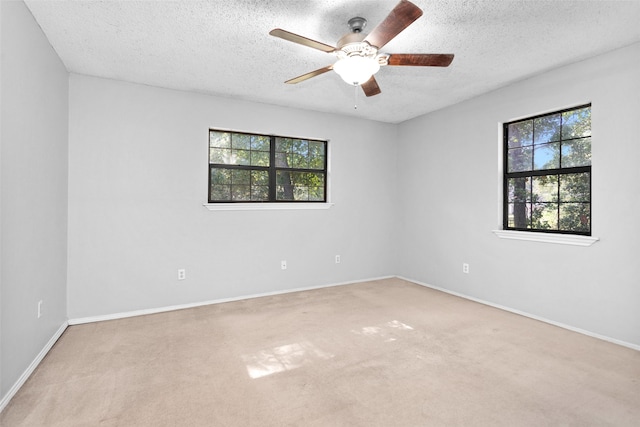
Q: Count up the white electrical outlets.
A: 5